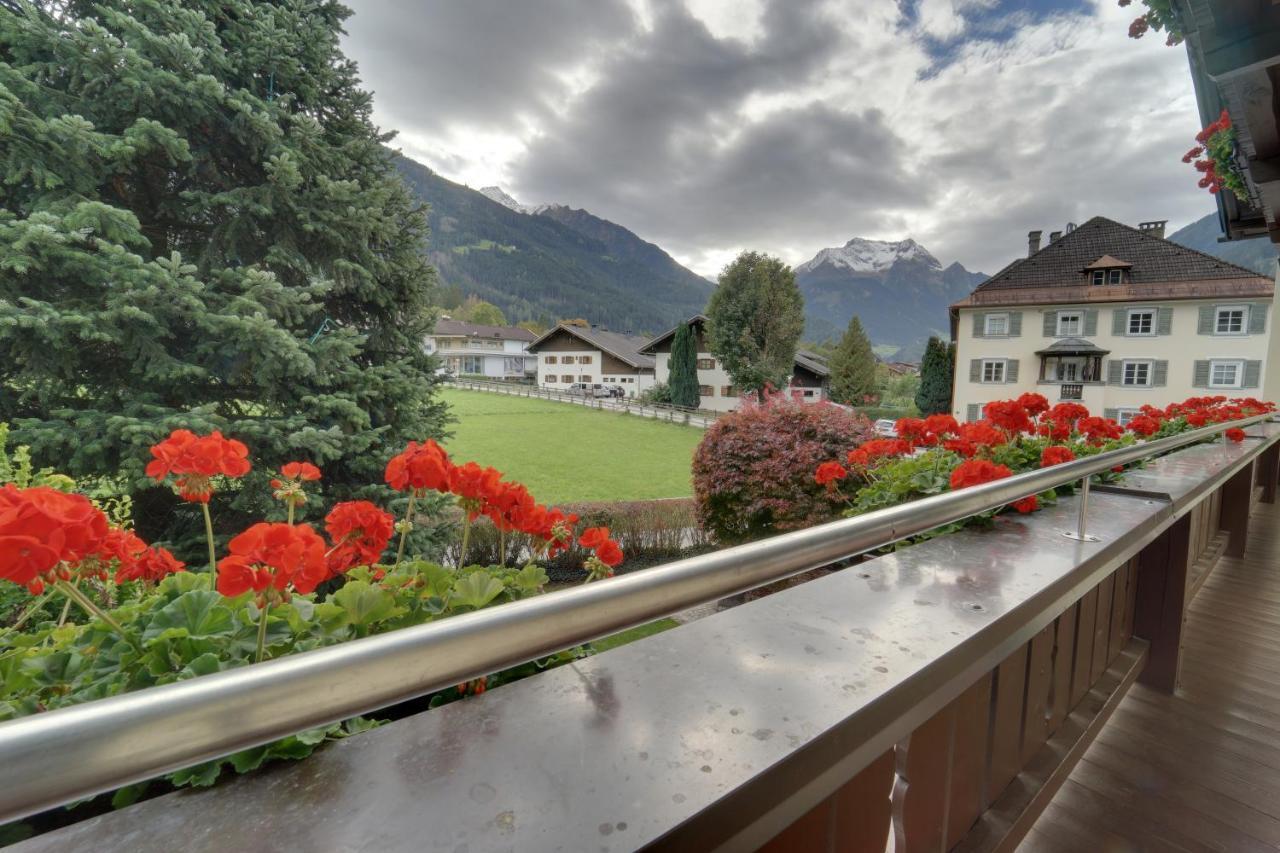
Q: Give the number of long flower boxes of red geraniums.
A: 2